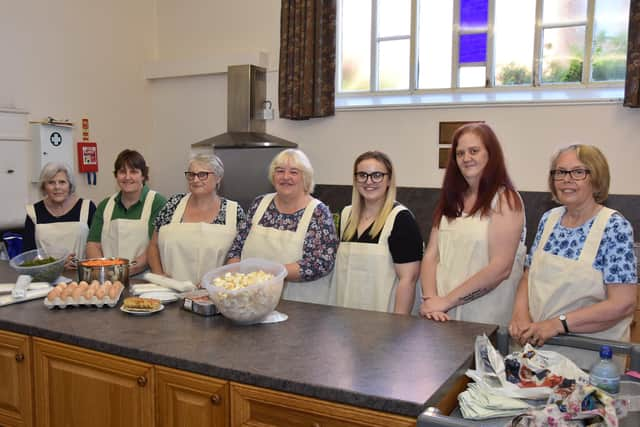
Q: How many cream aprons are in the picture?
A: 7